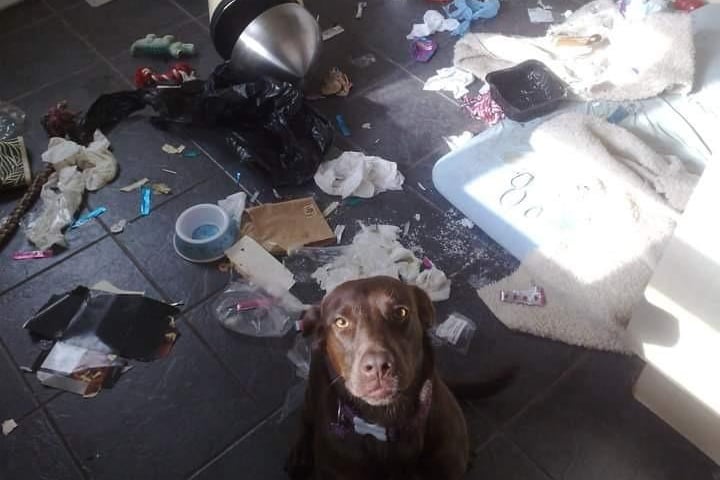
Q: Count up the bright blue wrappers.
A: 3